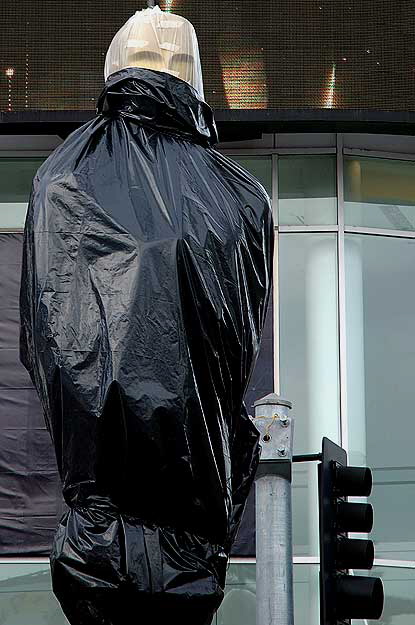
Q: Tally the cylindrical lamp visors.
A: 4